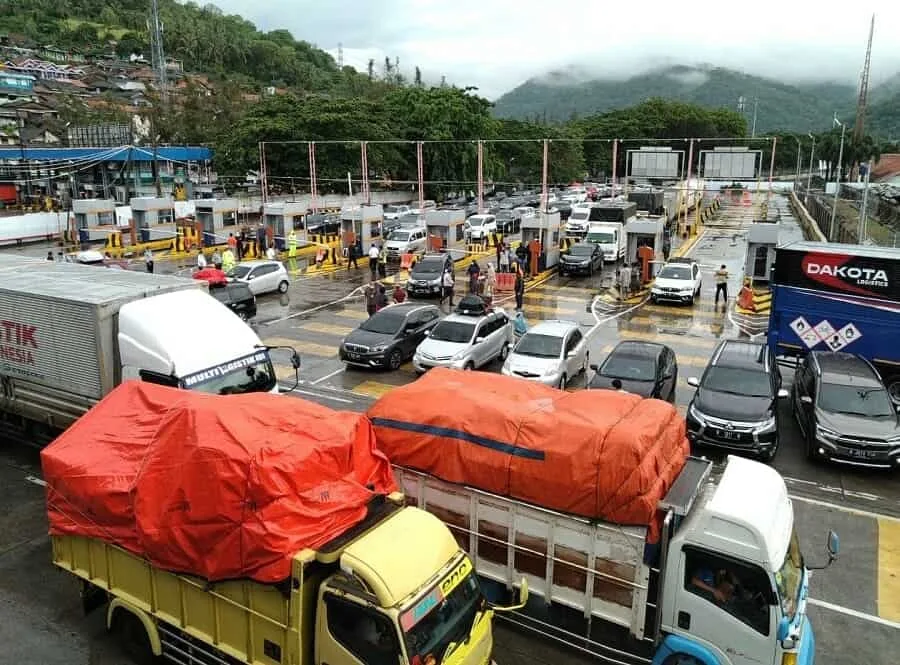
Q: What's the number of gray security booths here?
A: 9